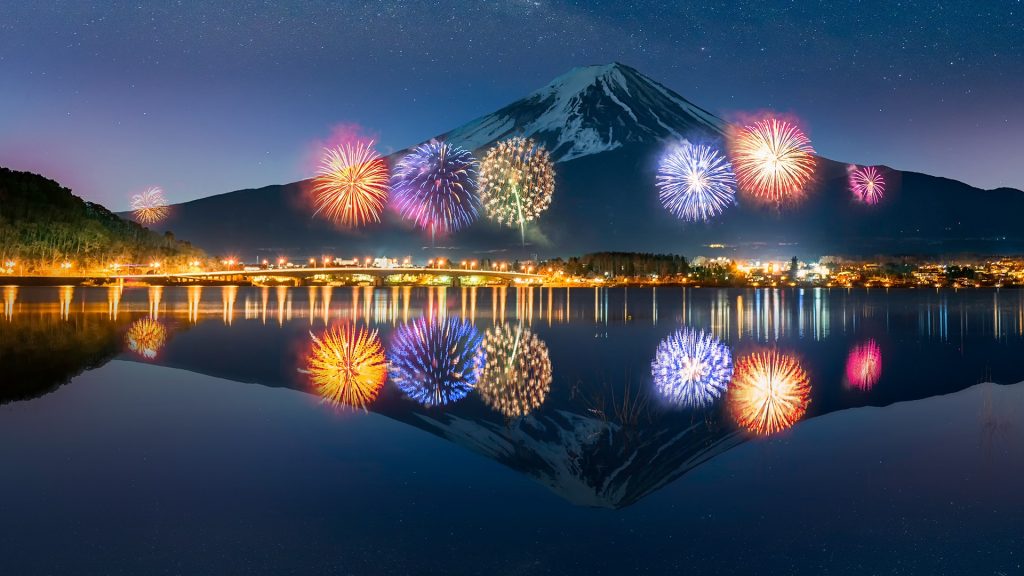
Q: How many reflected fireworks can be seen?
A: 7